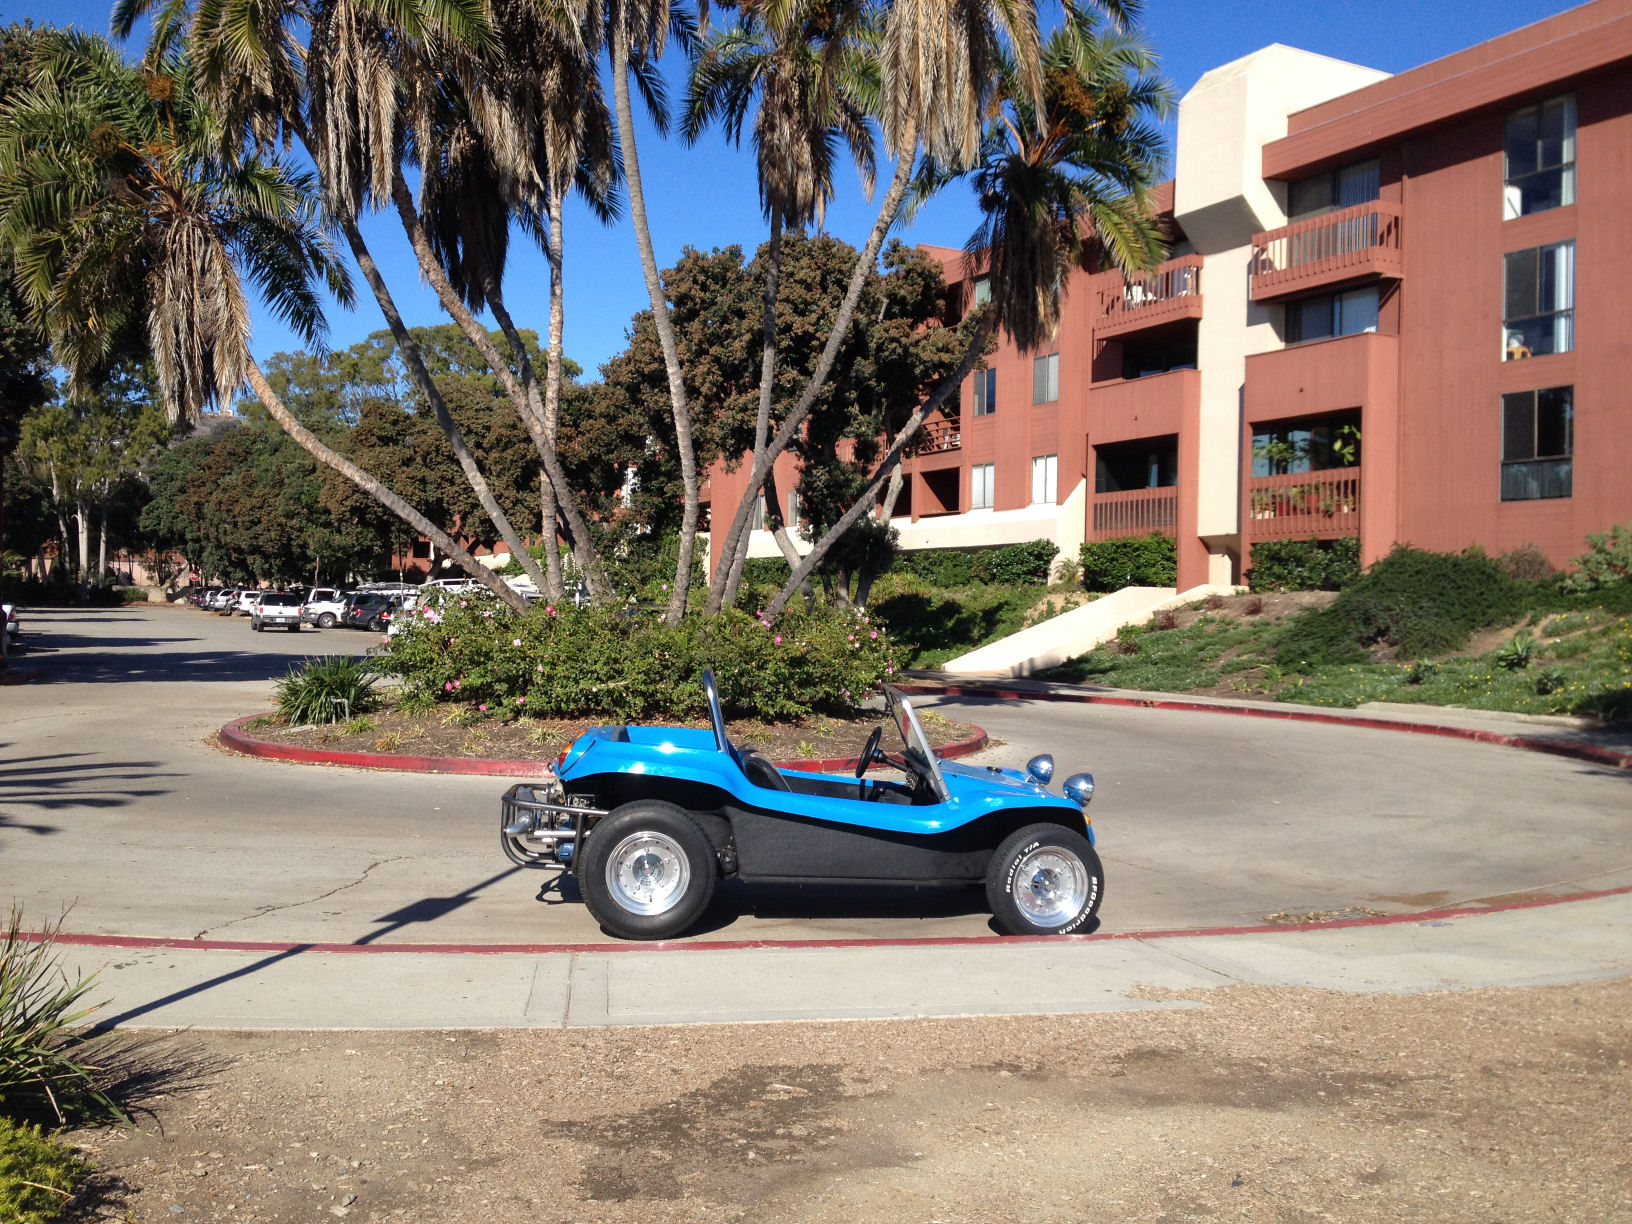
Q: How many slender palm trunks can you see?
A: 9